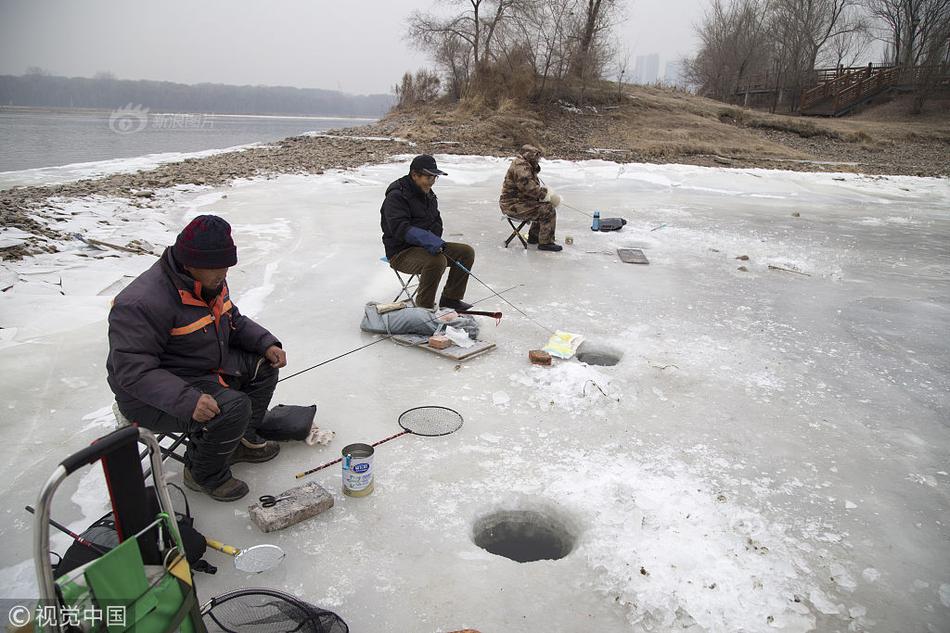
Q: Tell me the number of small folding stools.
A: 3